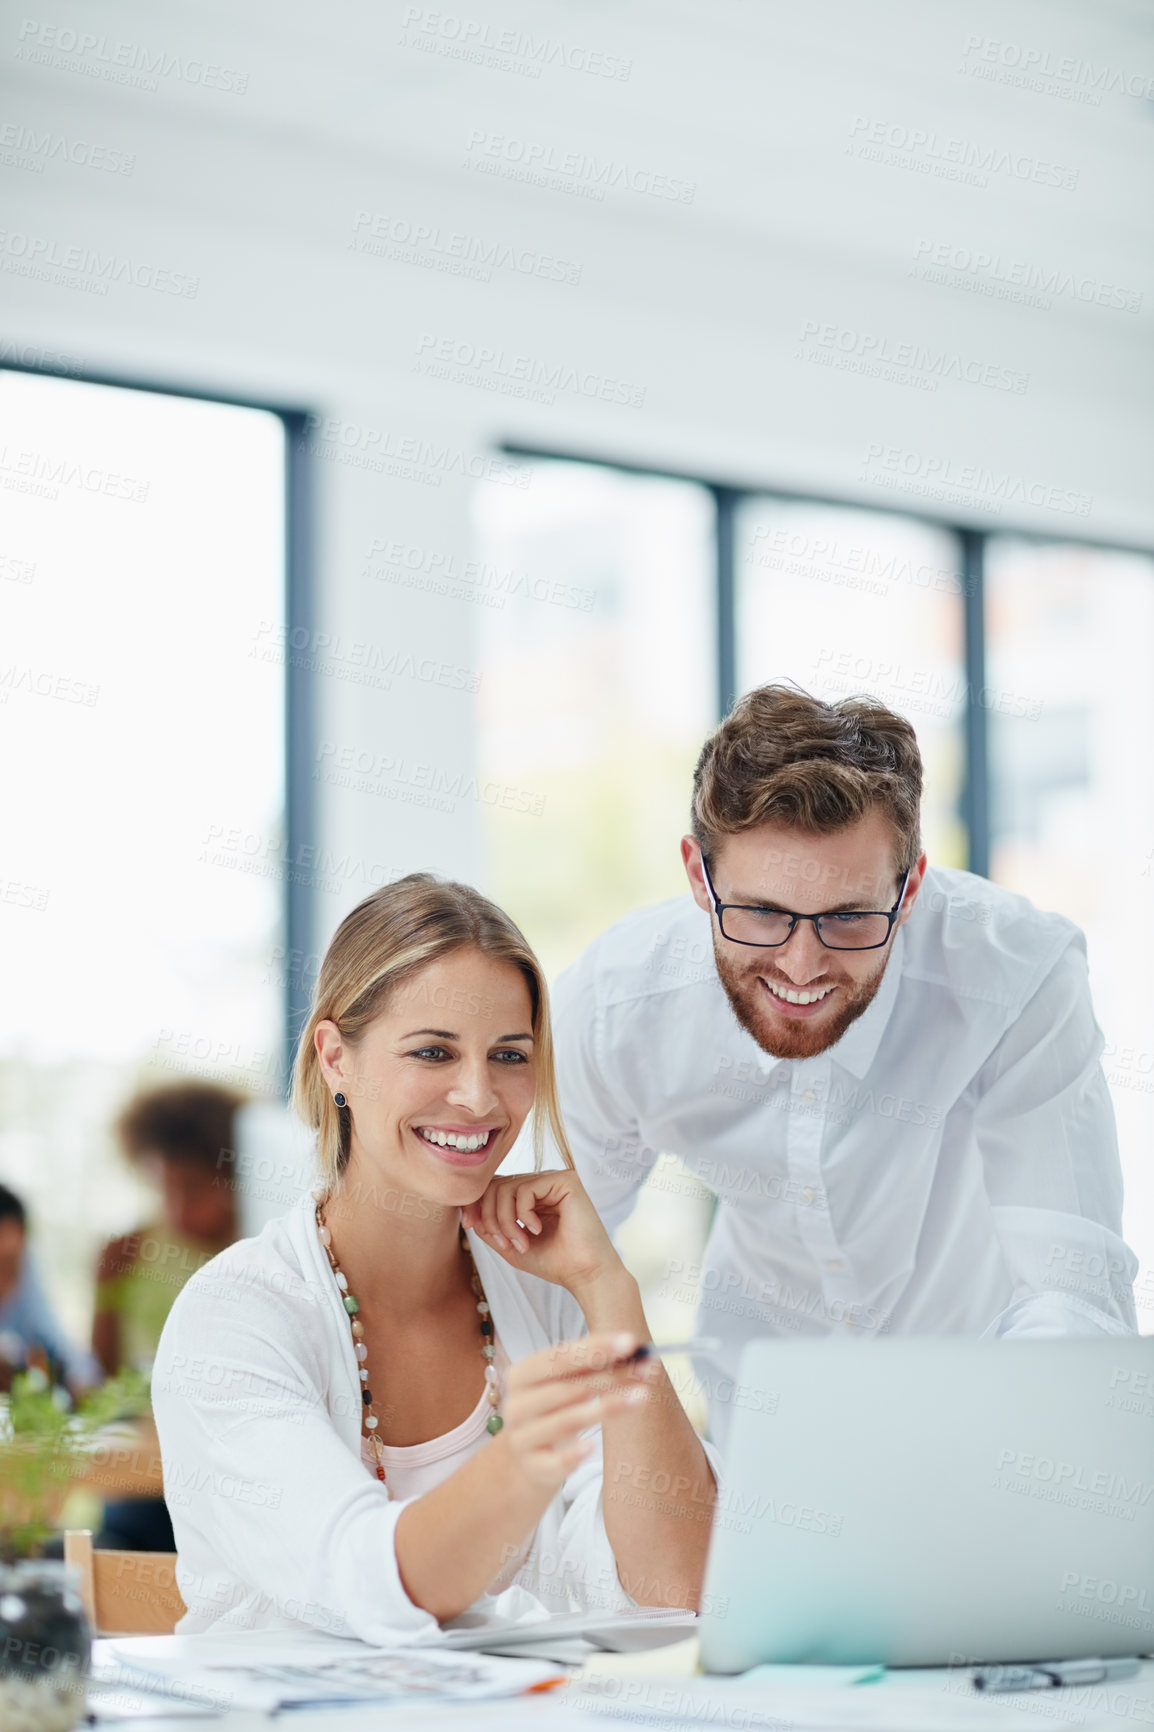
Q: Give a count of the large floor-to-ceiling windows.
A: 4